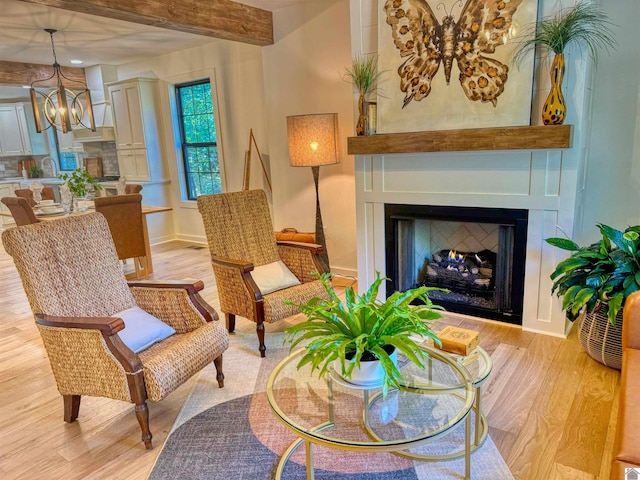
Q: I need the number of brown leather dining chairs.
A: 4